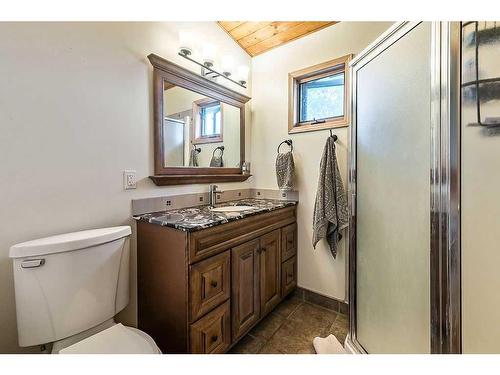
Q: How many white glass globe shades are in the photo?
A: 4